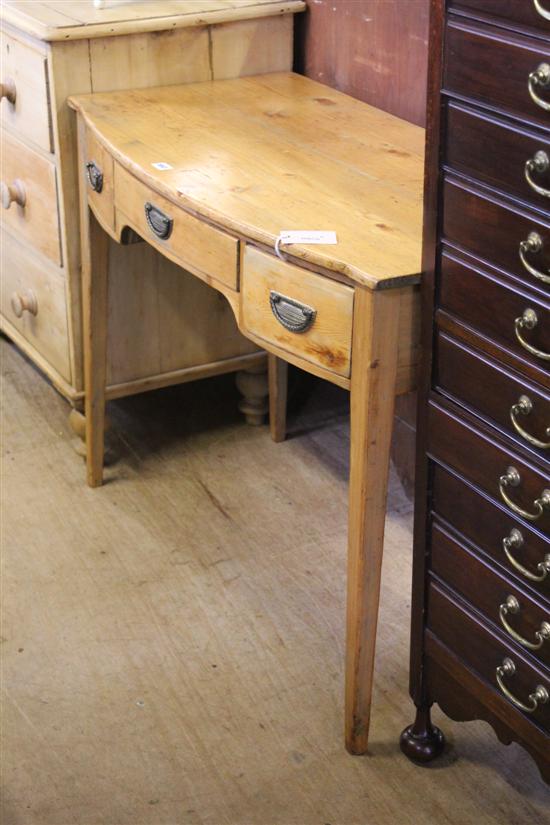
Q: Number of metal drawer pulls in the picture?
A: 13